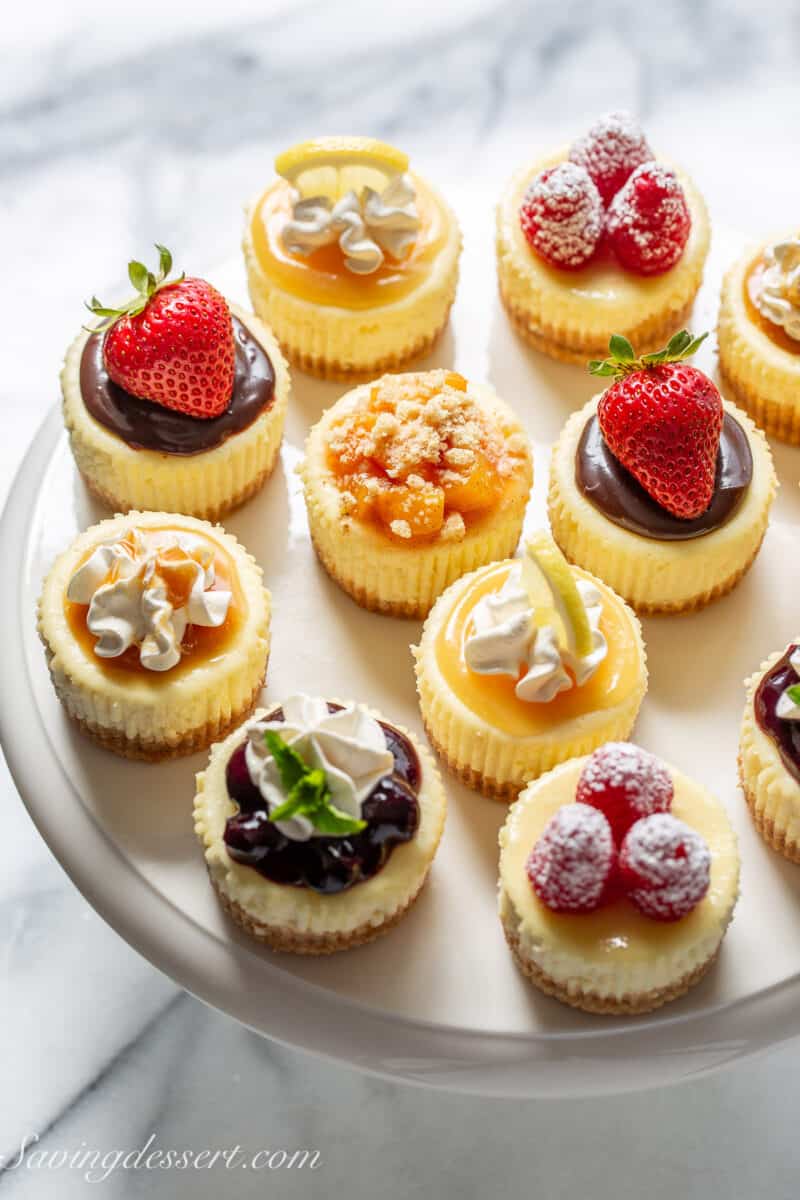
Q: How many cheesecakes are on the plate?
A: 11